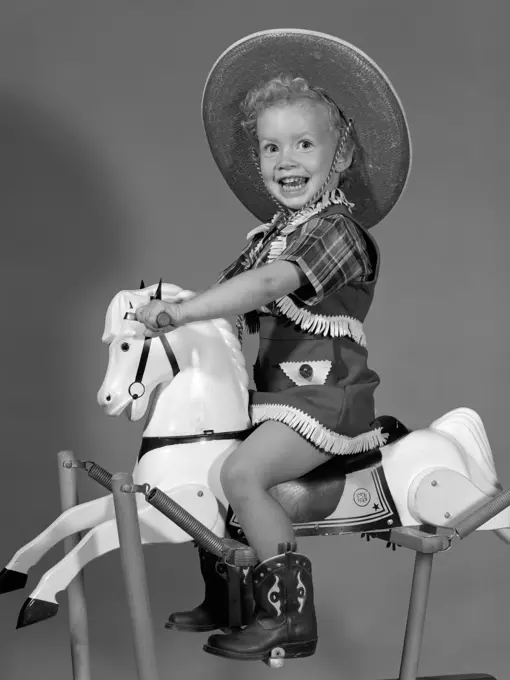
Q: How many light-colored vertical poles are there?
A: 3